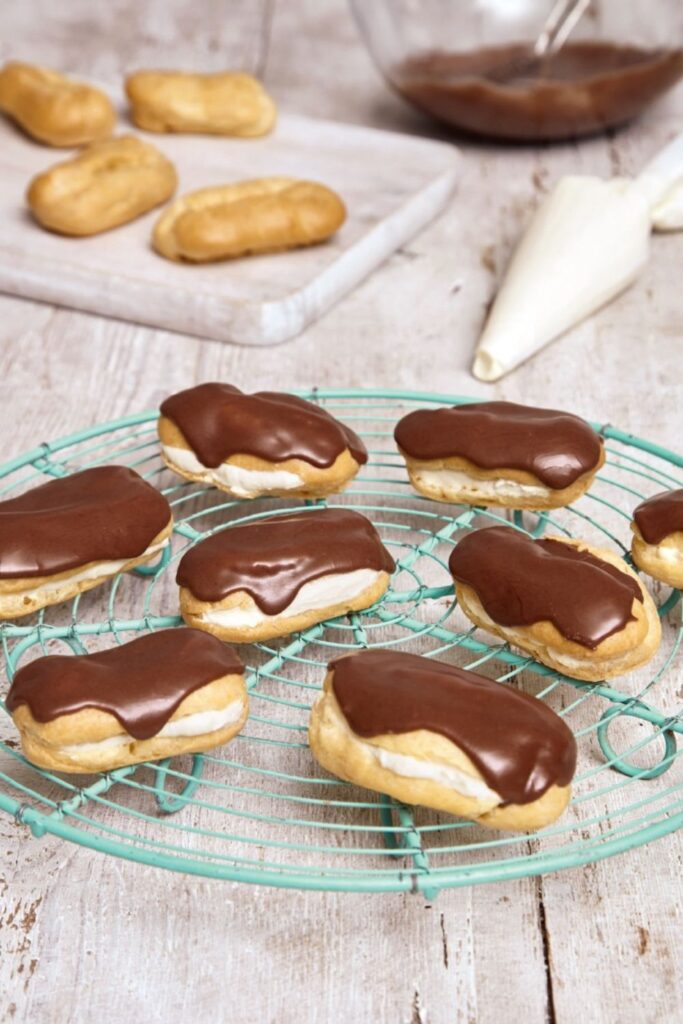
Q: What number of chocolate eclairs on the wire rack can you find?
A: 8